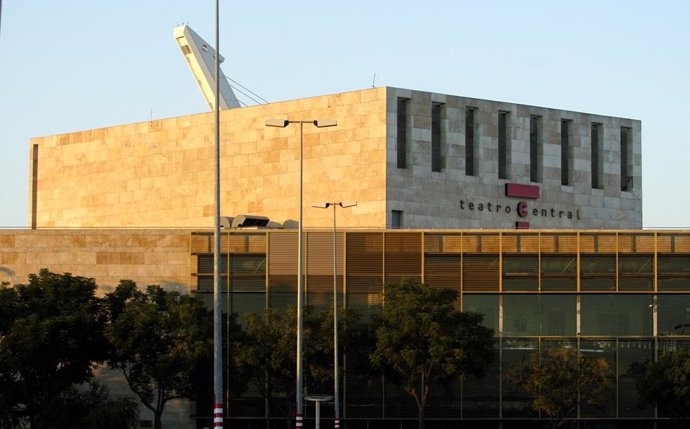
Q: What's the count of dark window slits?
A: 8